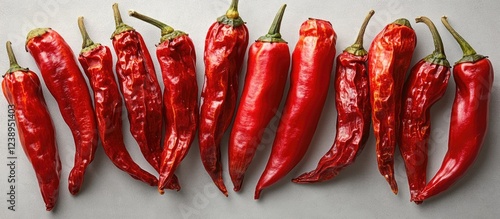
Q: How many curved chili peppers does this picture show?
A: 12